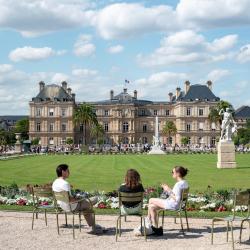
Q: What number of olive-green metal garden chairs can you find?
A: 5